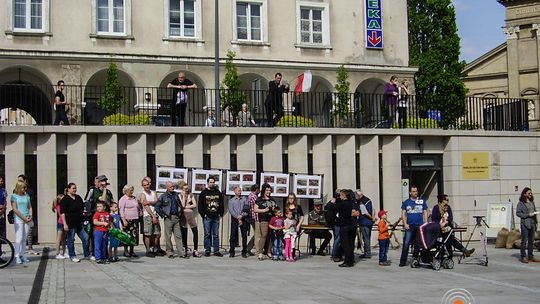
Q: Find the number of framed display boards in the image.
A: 5